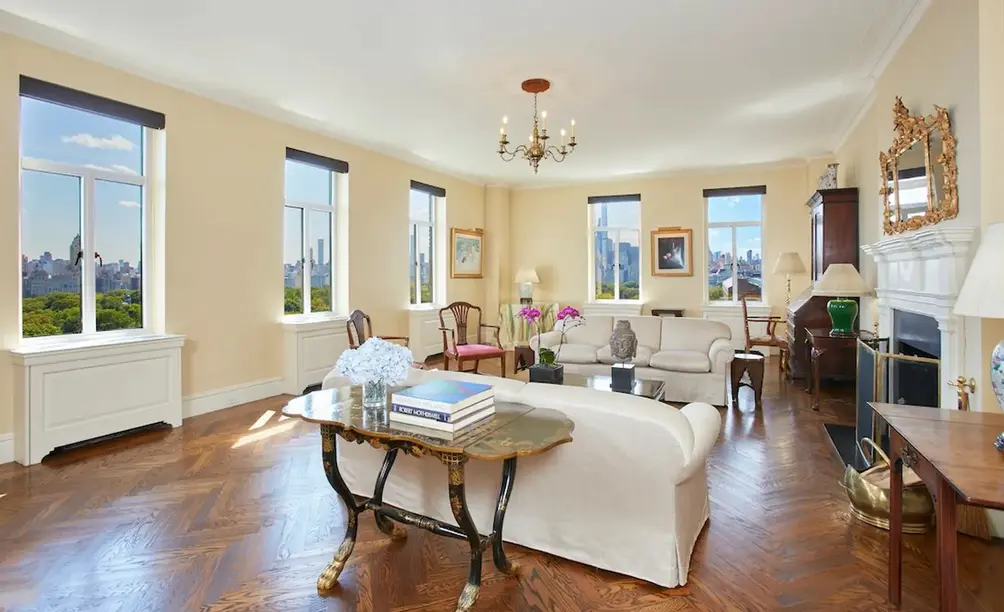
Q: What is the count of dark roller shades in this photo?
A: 5